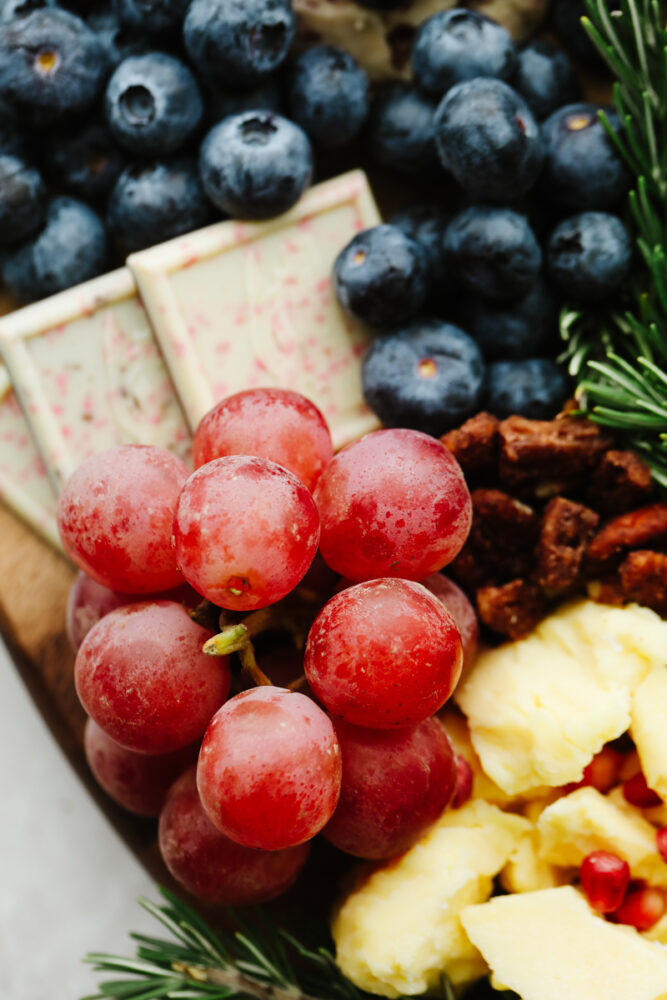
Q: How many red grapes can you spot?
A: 12